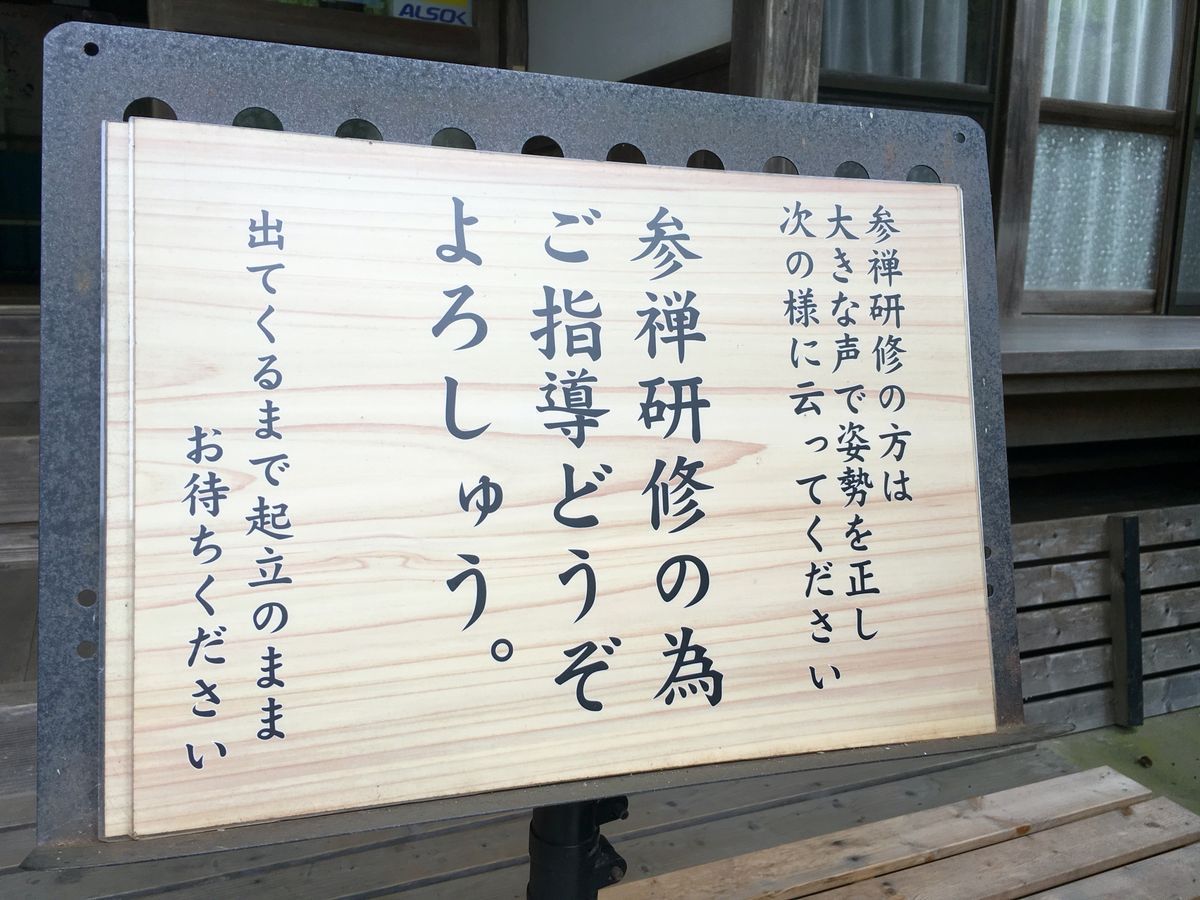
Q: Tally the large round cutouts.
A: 10